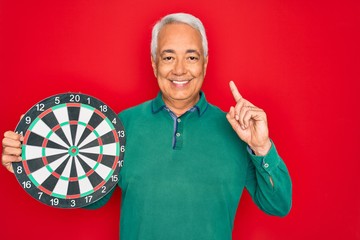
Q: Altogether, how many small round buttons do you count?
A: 2